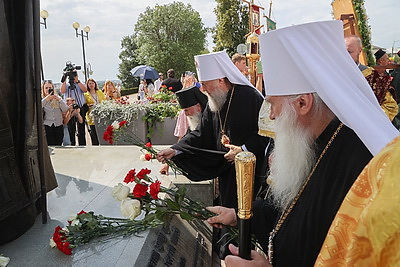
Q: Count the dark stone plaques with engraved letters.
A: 1